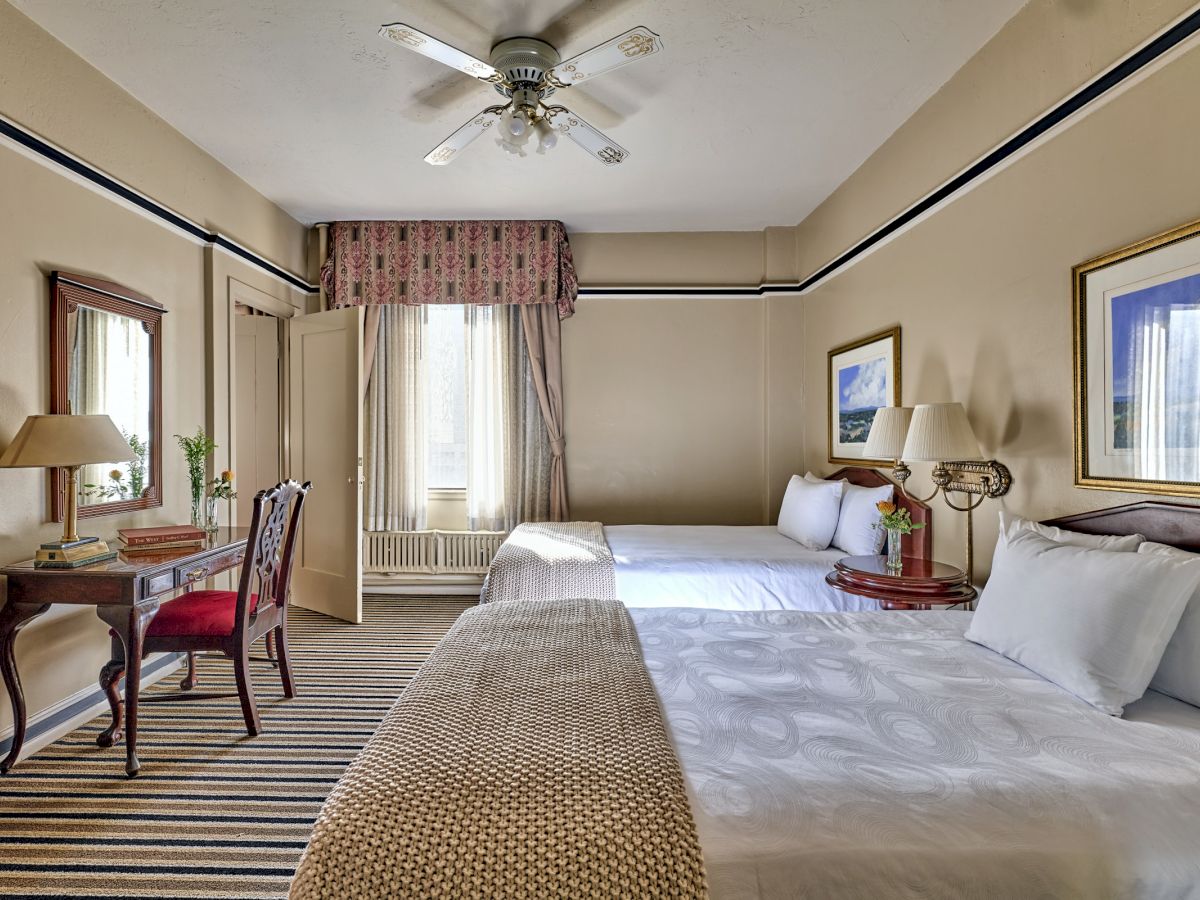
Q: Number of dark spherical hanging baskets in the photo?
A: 0